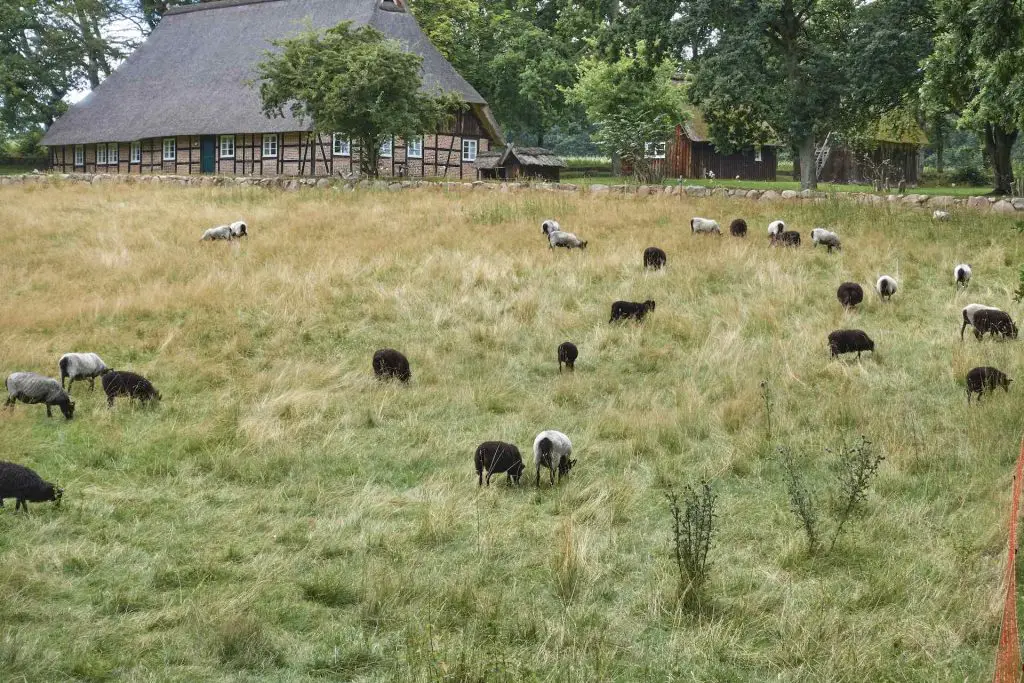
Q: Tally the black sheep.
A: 13